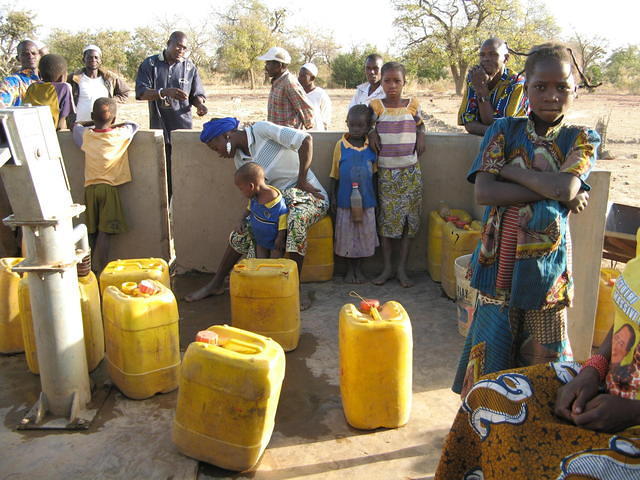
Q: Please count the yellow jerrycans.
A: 11